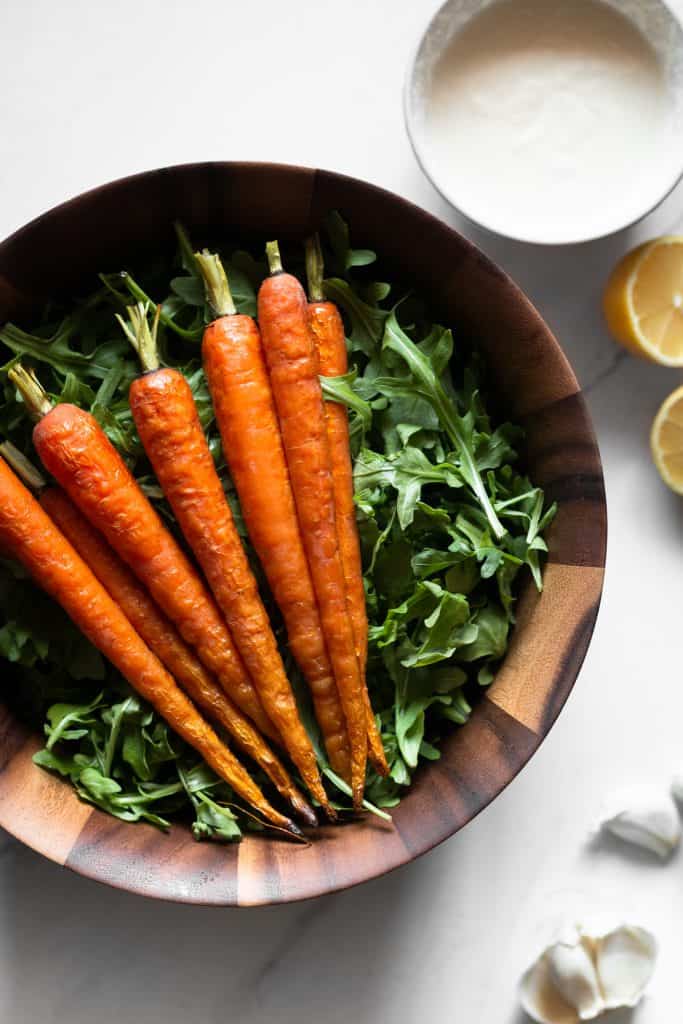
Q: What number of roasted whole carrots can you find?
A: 7